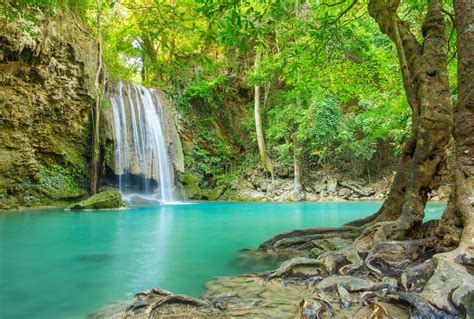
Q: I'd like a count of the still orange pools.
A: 0